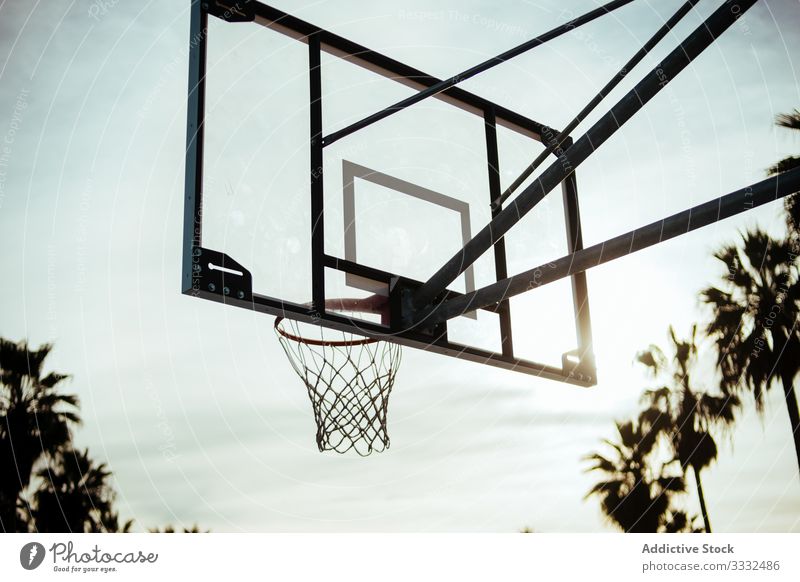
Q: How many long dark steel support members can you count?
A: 4